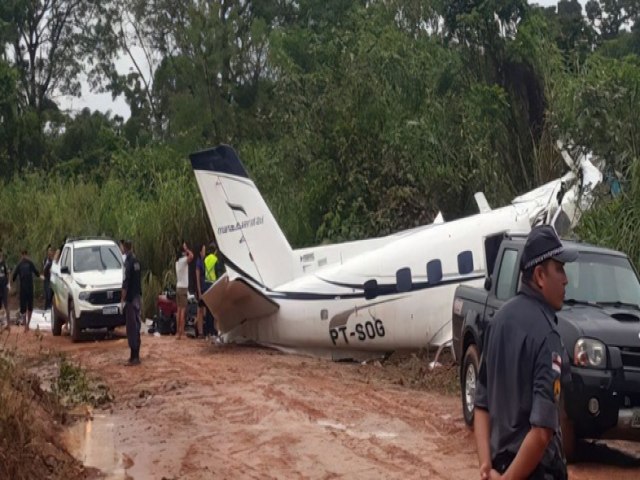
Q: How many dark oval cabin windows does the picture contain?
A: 4